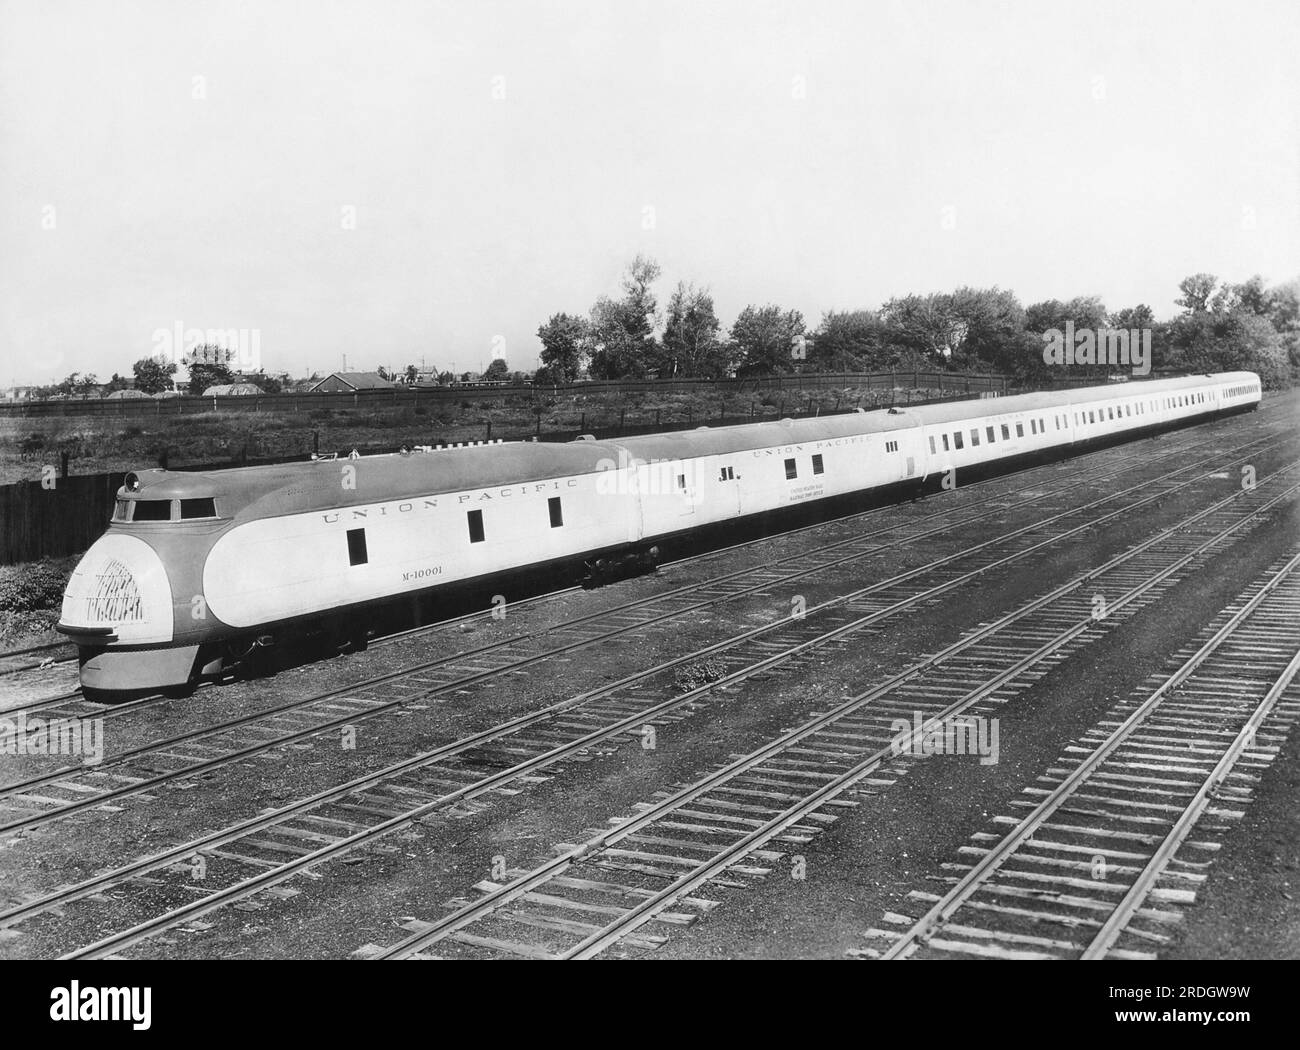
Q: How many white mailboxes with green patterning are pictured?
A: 0